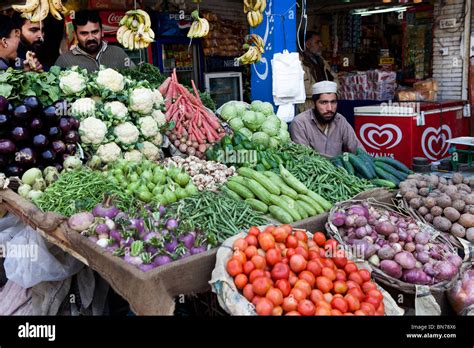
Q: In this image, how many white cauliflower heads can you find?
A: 14